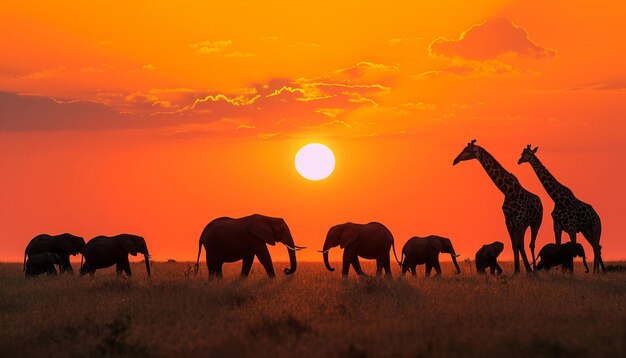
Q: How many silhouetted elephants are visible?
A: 8